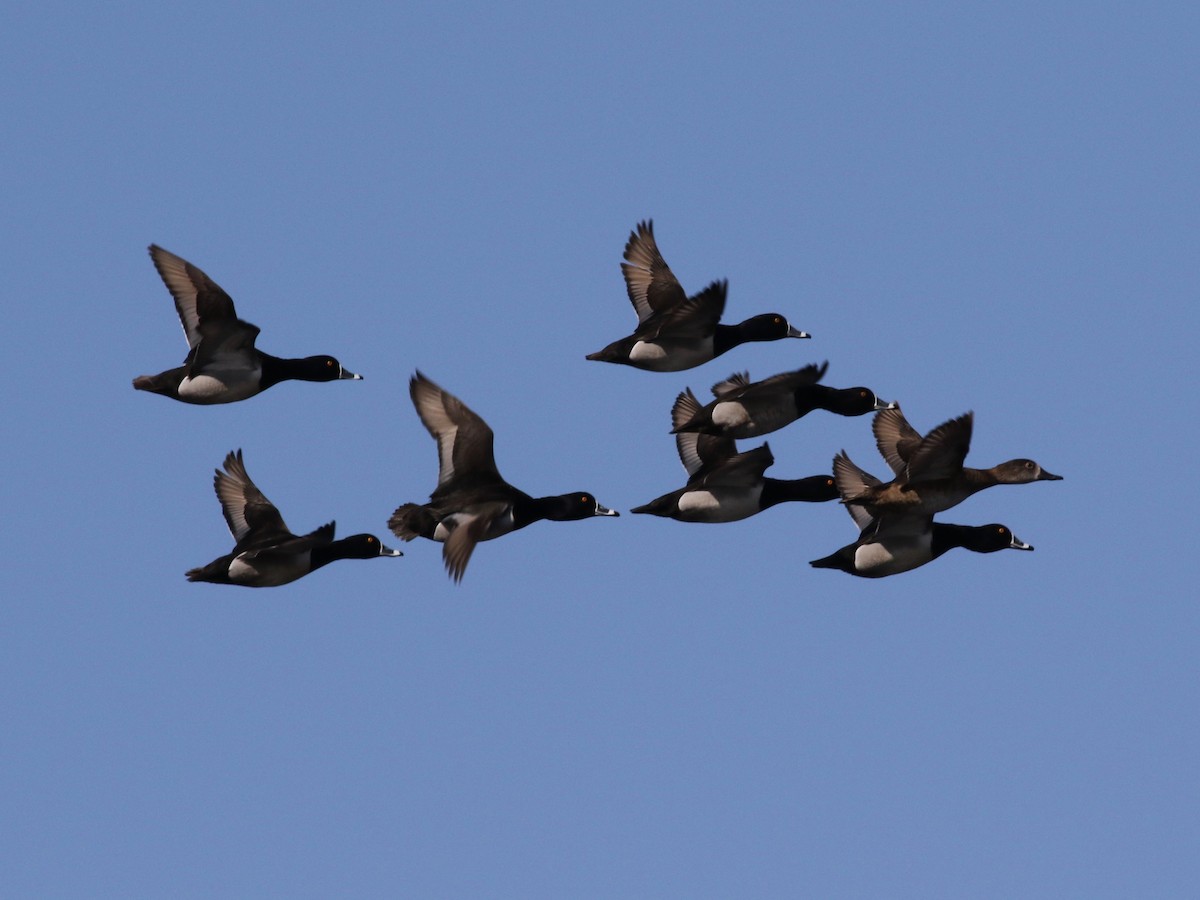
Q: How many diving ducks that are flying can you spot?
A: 8